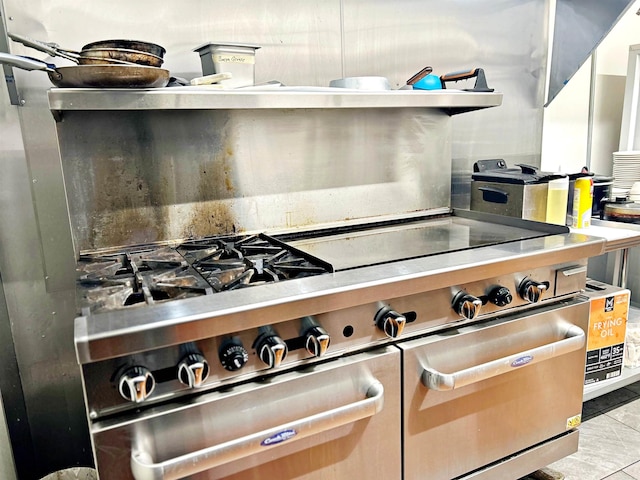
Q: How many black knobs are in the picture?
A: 2